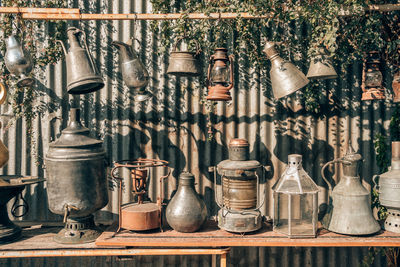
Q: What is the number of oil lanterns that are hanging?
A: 2